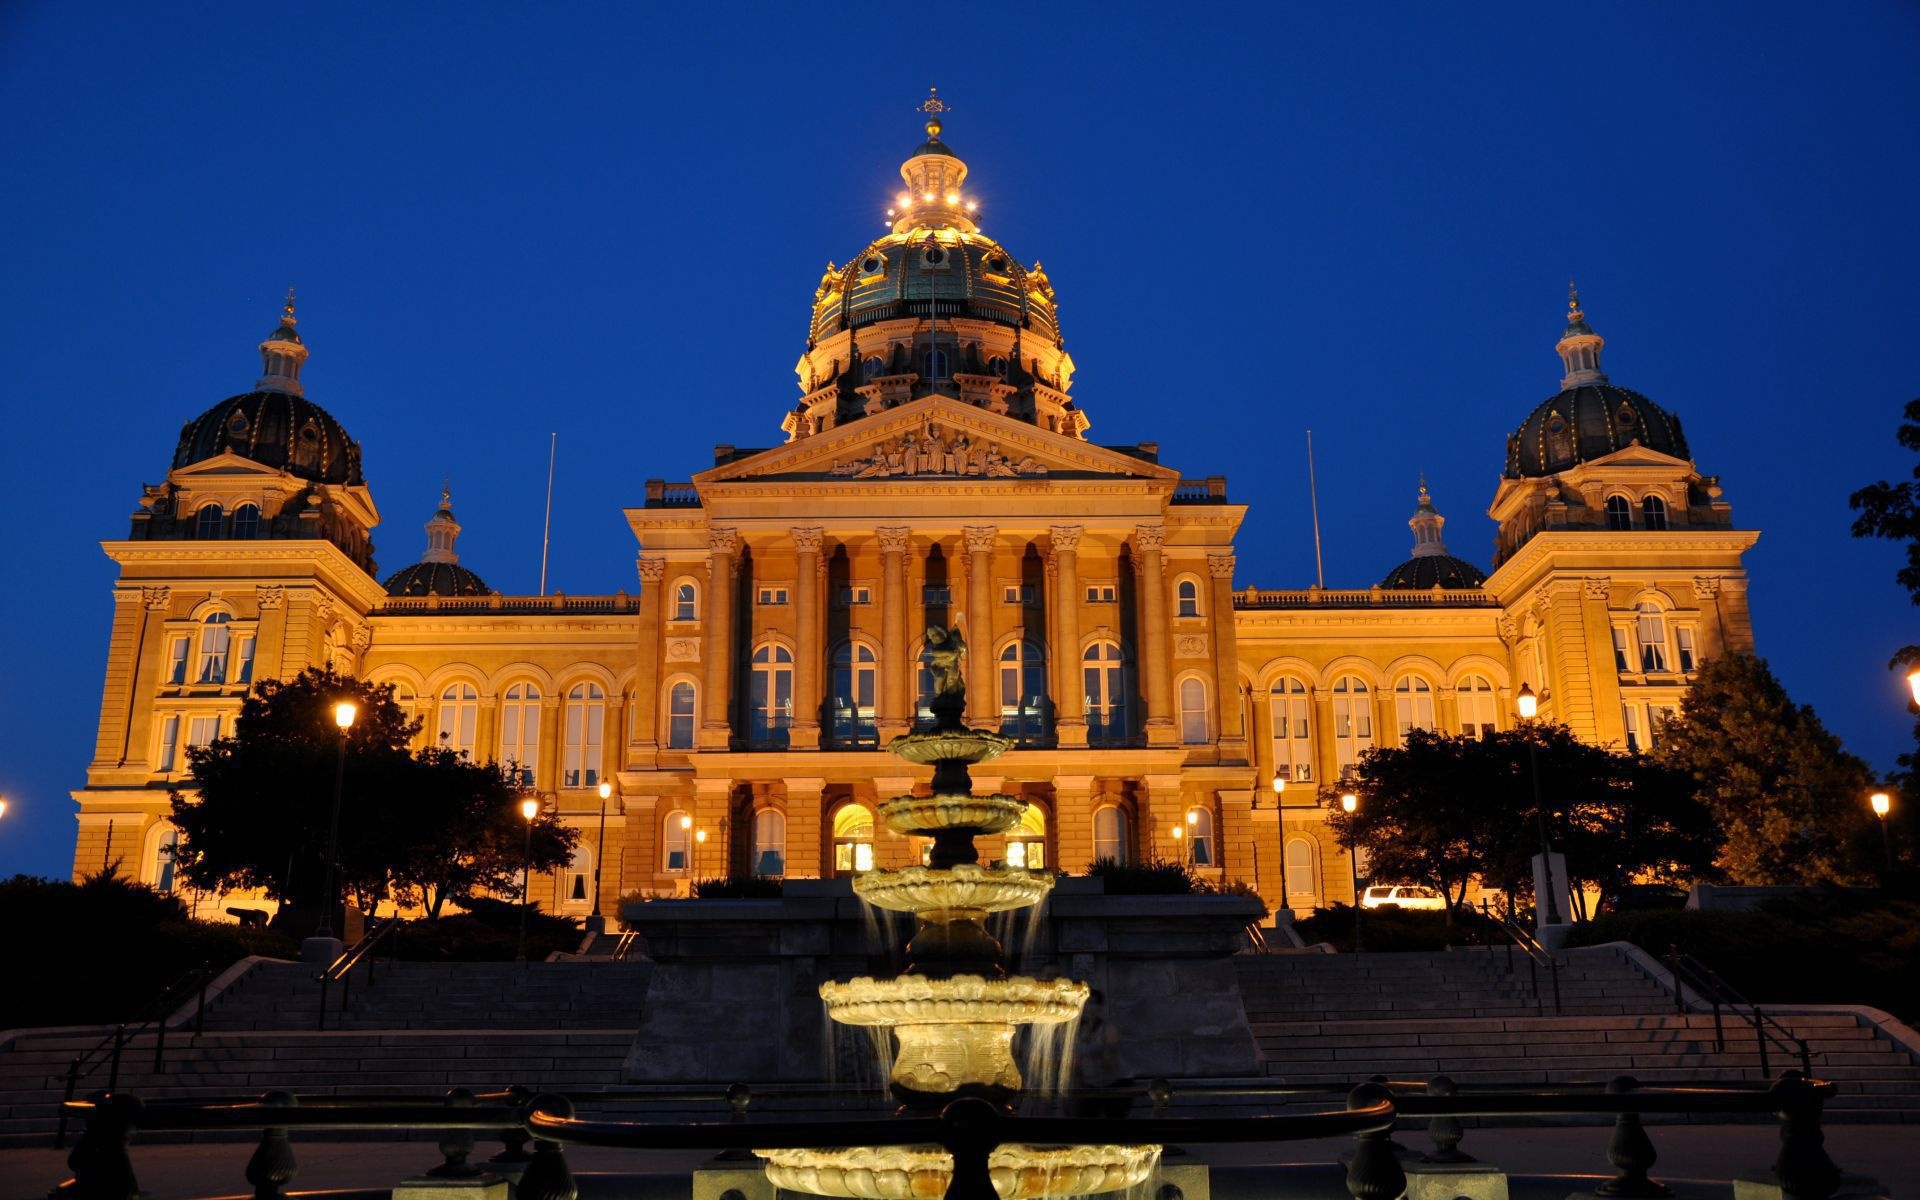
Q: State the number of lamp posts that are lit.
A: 13